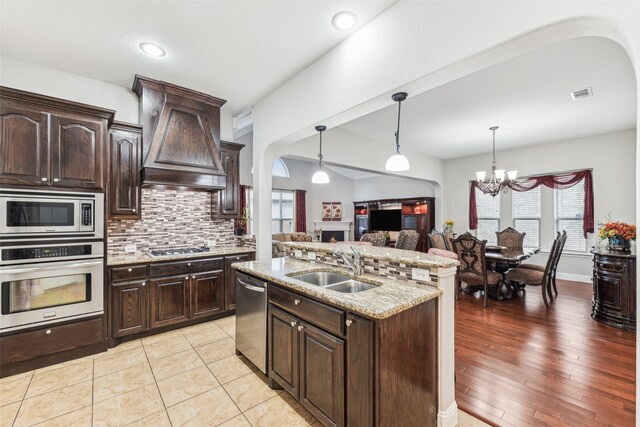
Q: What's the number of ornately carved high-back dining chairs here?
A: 6